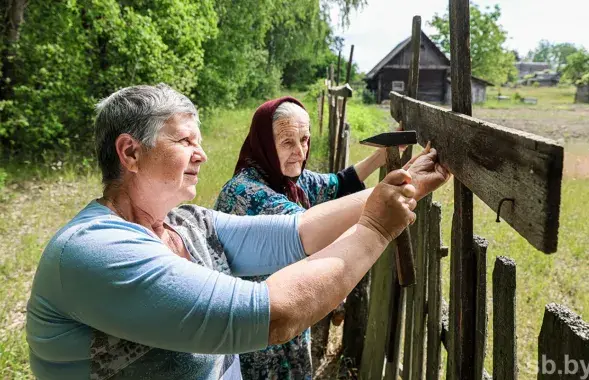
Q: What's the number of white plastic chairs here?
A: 0